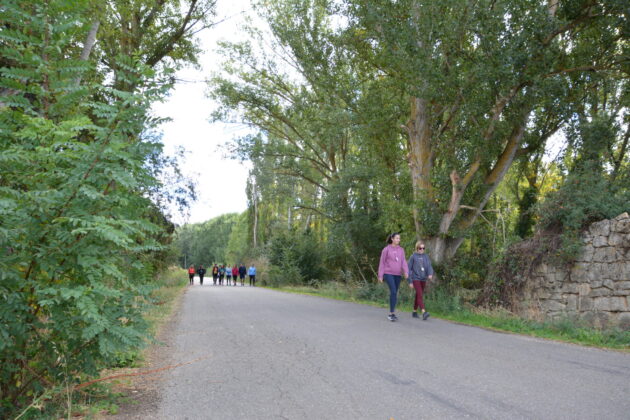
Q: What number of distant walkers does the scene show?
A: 8